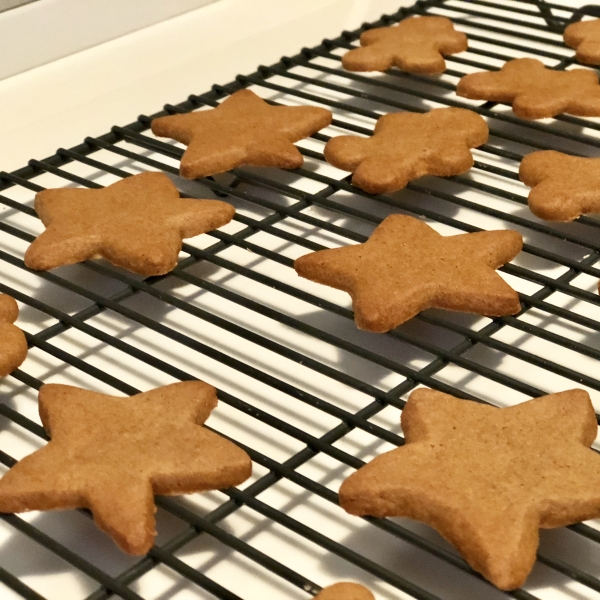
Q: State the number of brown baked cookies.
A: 12